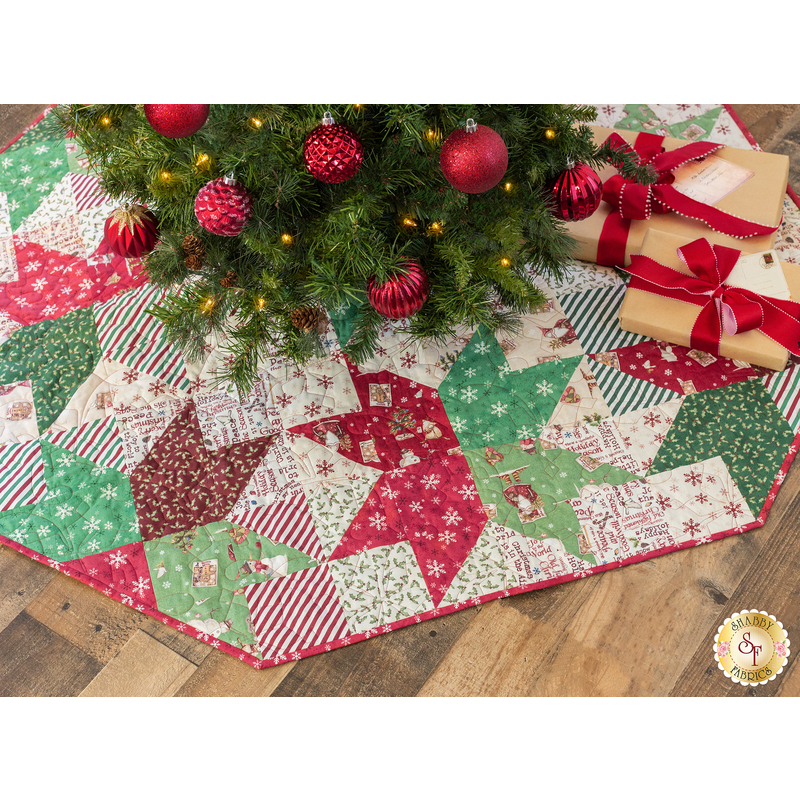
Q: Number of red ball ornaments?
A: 7